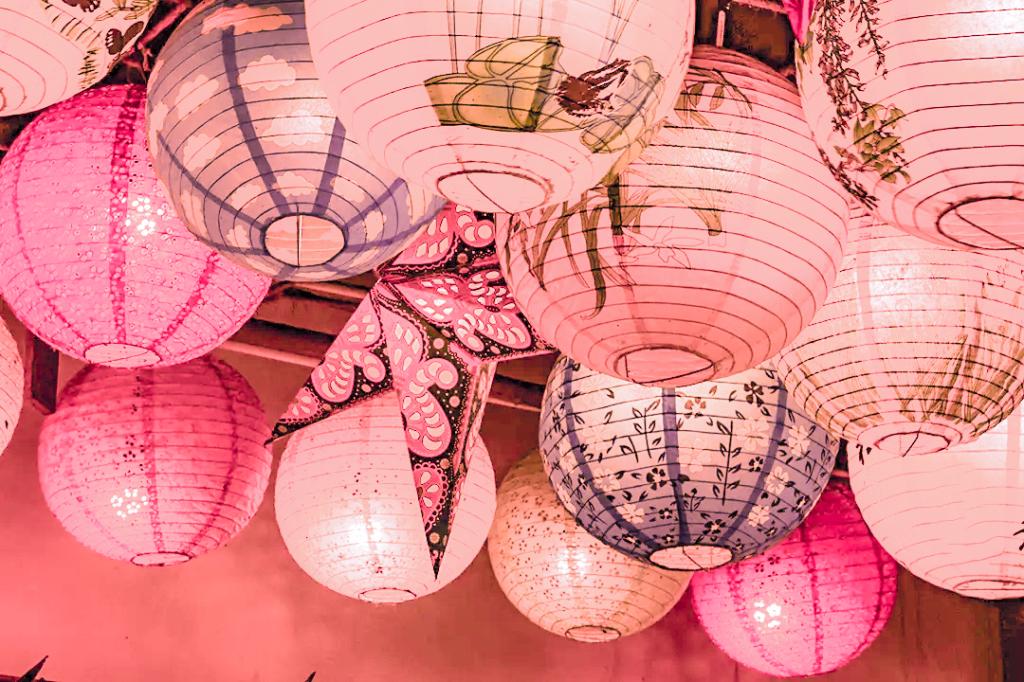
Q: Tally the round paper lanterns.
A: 14